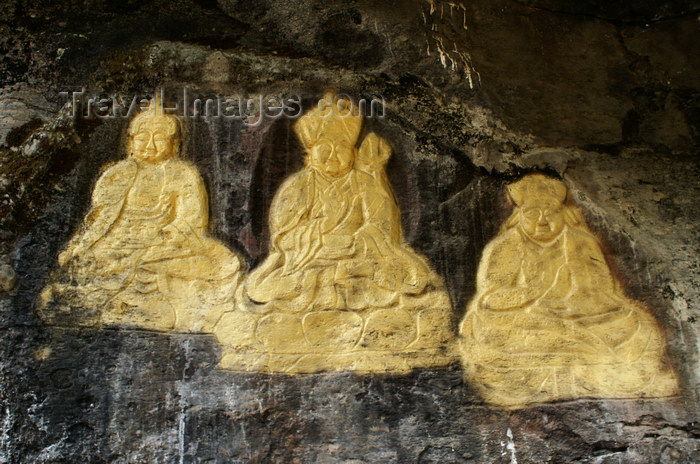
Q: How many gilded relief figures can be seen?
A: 3